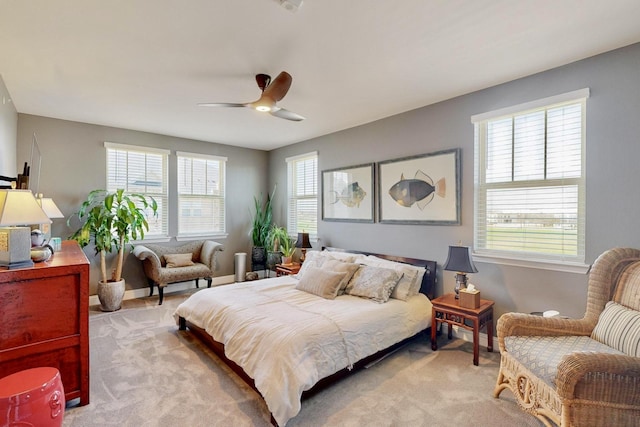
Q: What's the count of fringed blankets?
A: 0